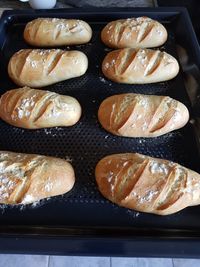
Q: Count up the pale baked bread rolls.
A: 8